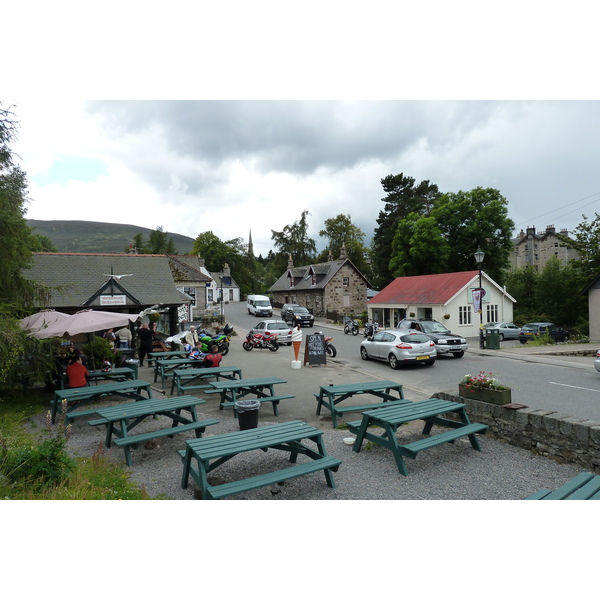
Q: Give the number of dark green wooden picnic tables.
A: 11